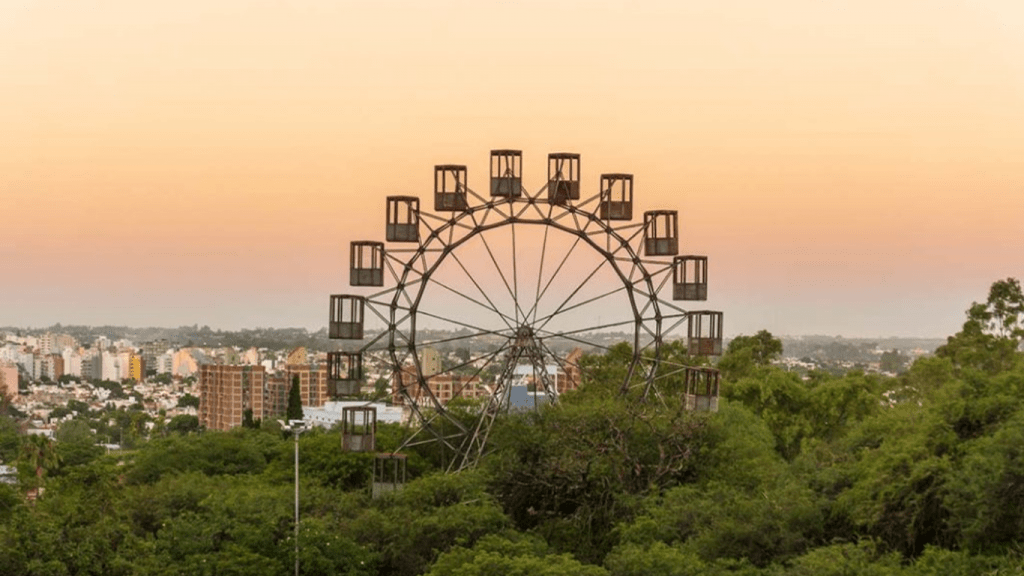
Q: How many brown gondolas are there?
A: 14